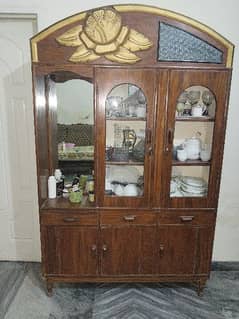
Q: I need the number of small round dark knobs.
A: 3